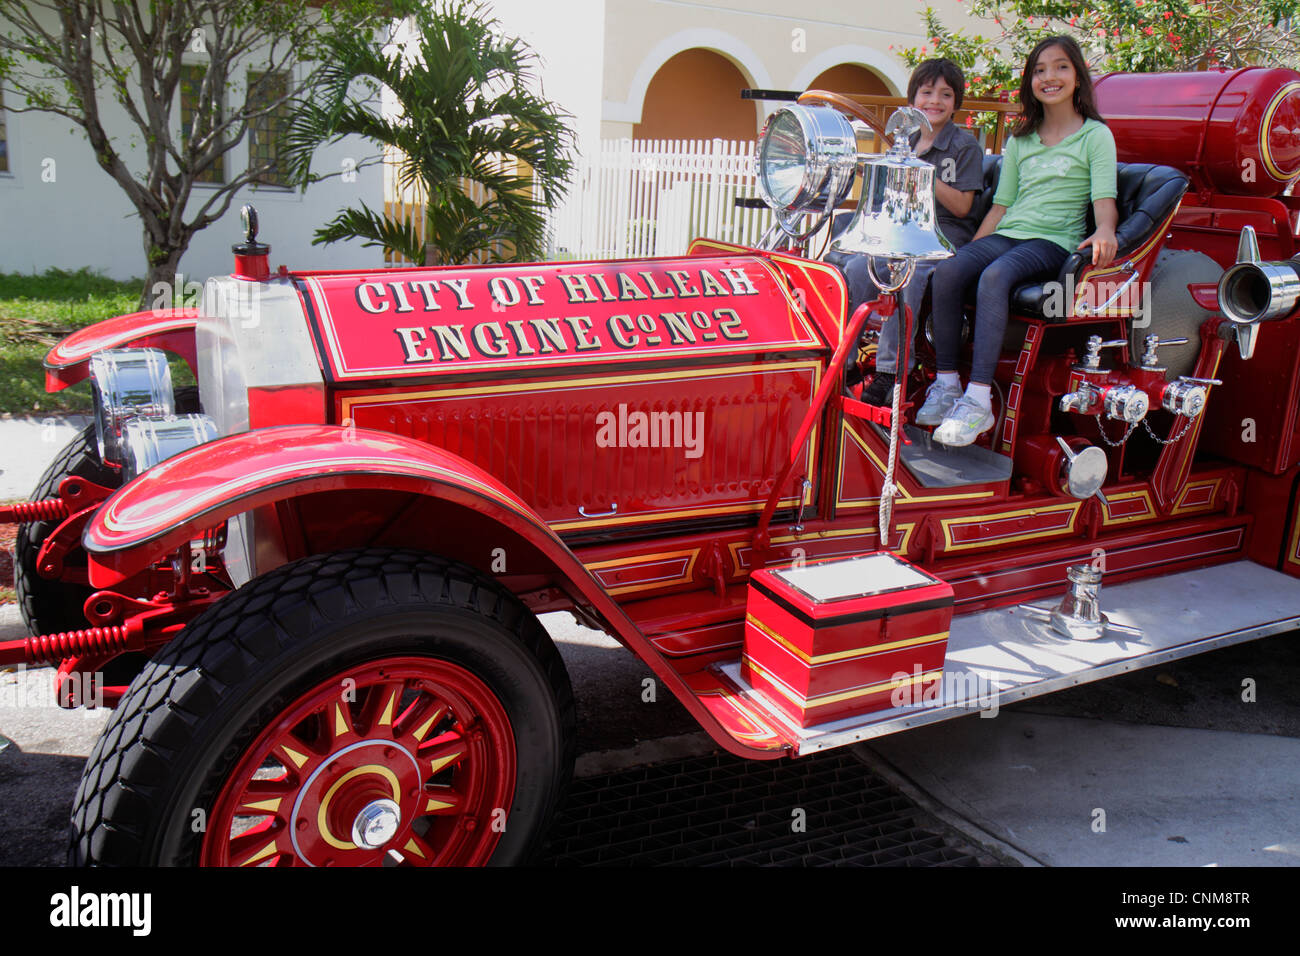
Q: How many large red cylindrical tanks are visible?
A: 1